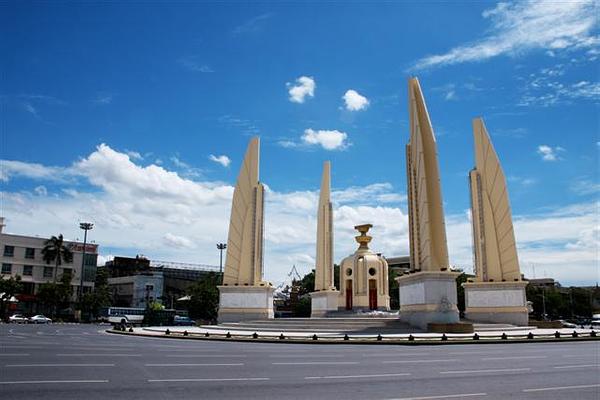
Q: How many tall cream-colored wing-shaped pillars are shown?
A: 4